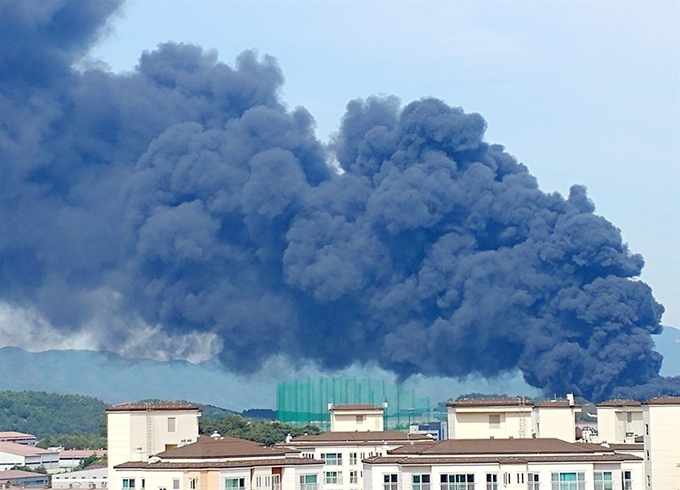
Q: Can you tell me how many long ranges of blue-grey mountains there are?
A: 1